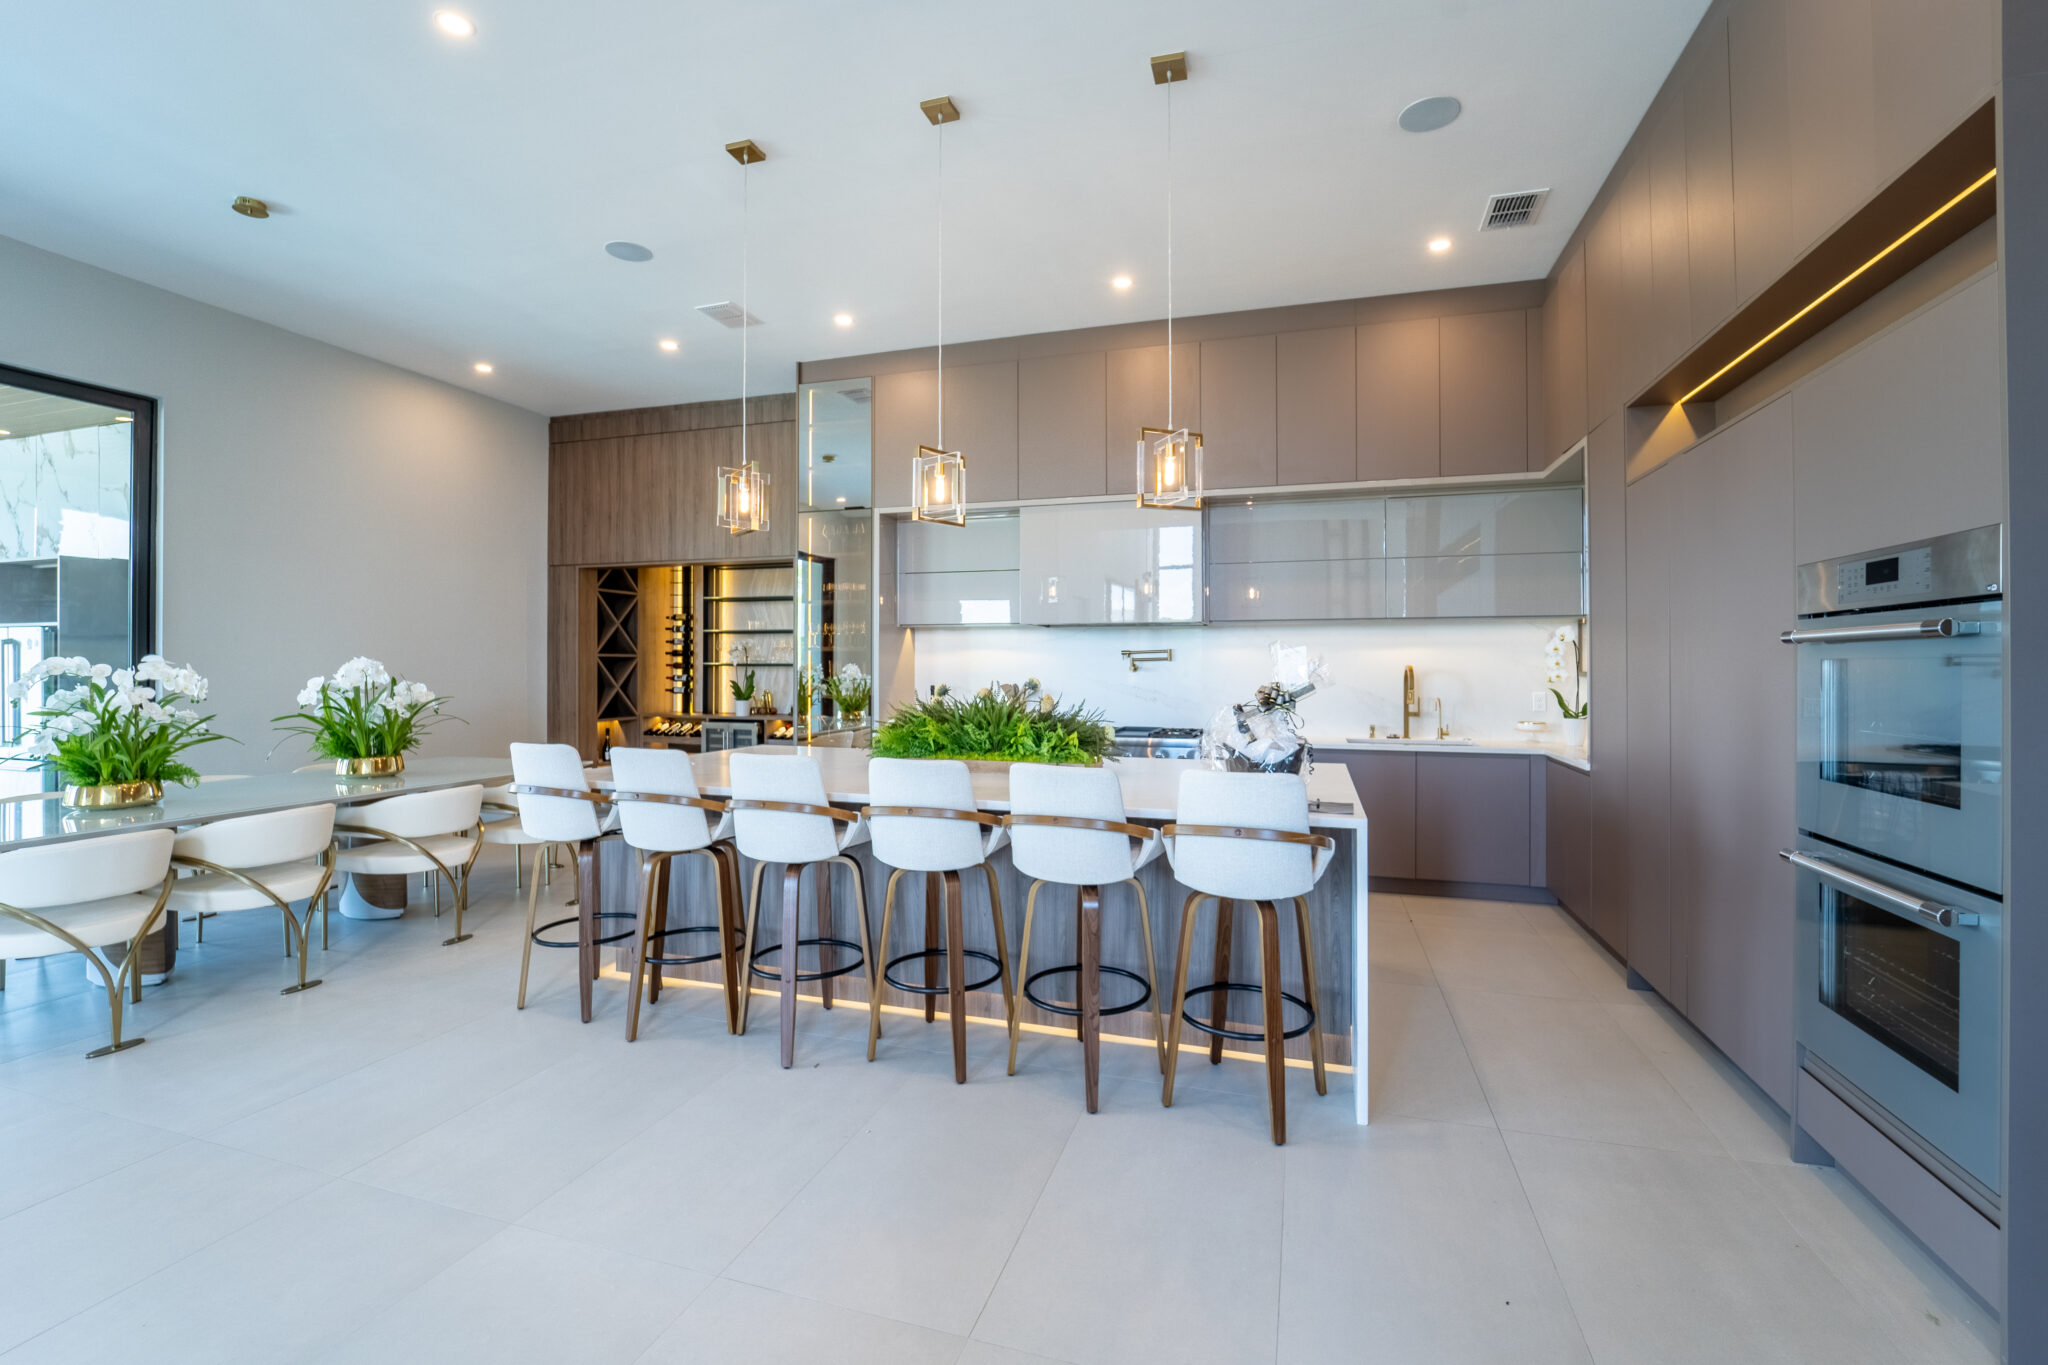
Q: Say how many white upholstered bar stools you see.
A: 6